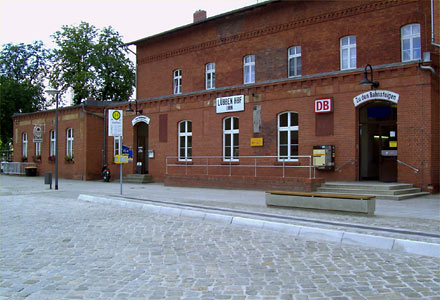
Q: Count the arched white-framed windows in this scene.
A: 14